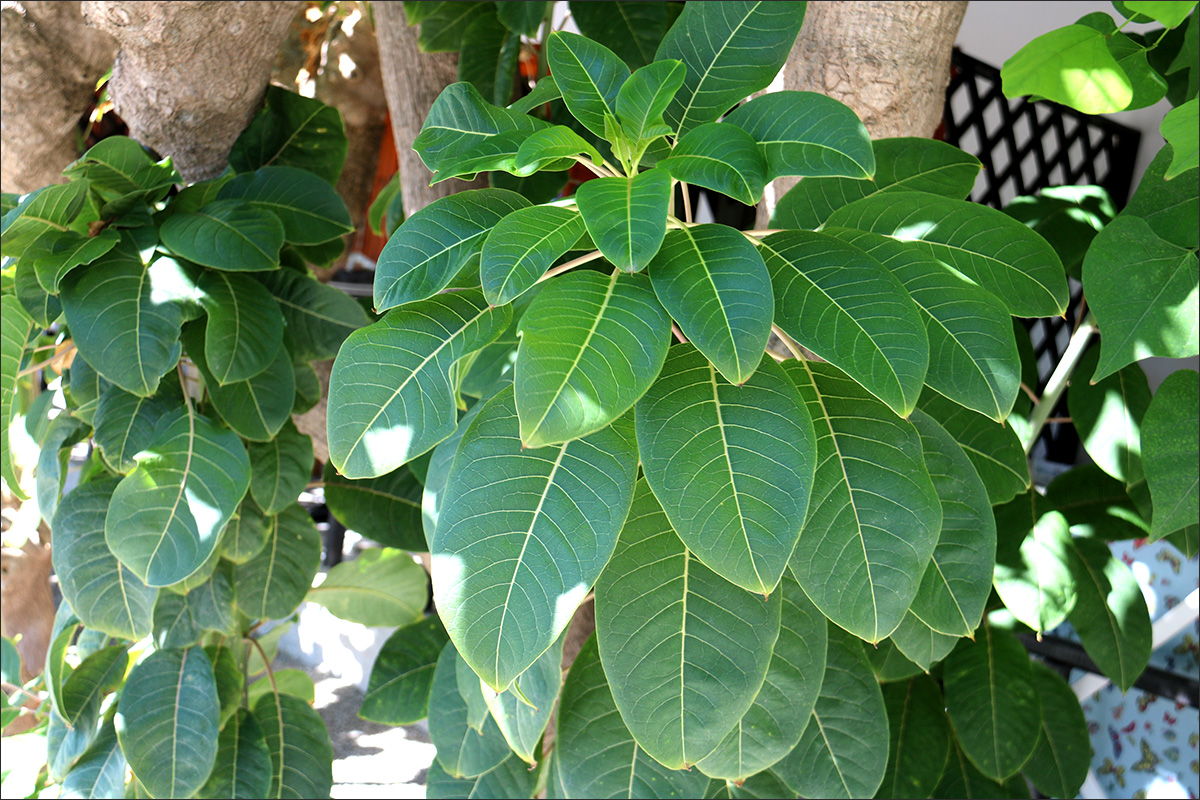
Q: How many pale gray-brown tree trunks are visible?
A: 4